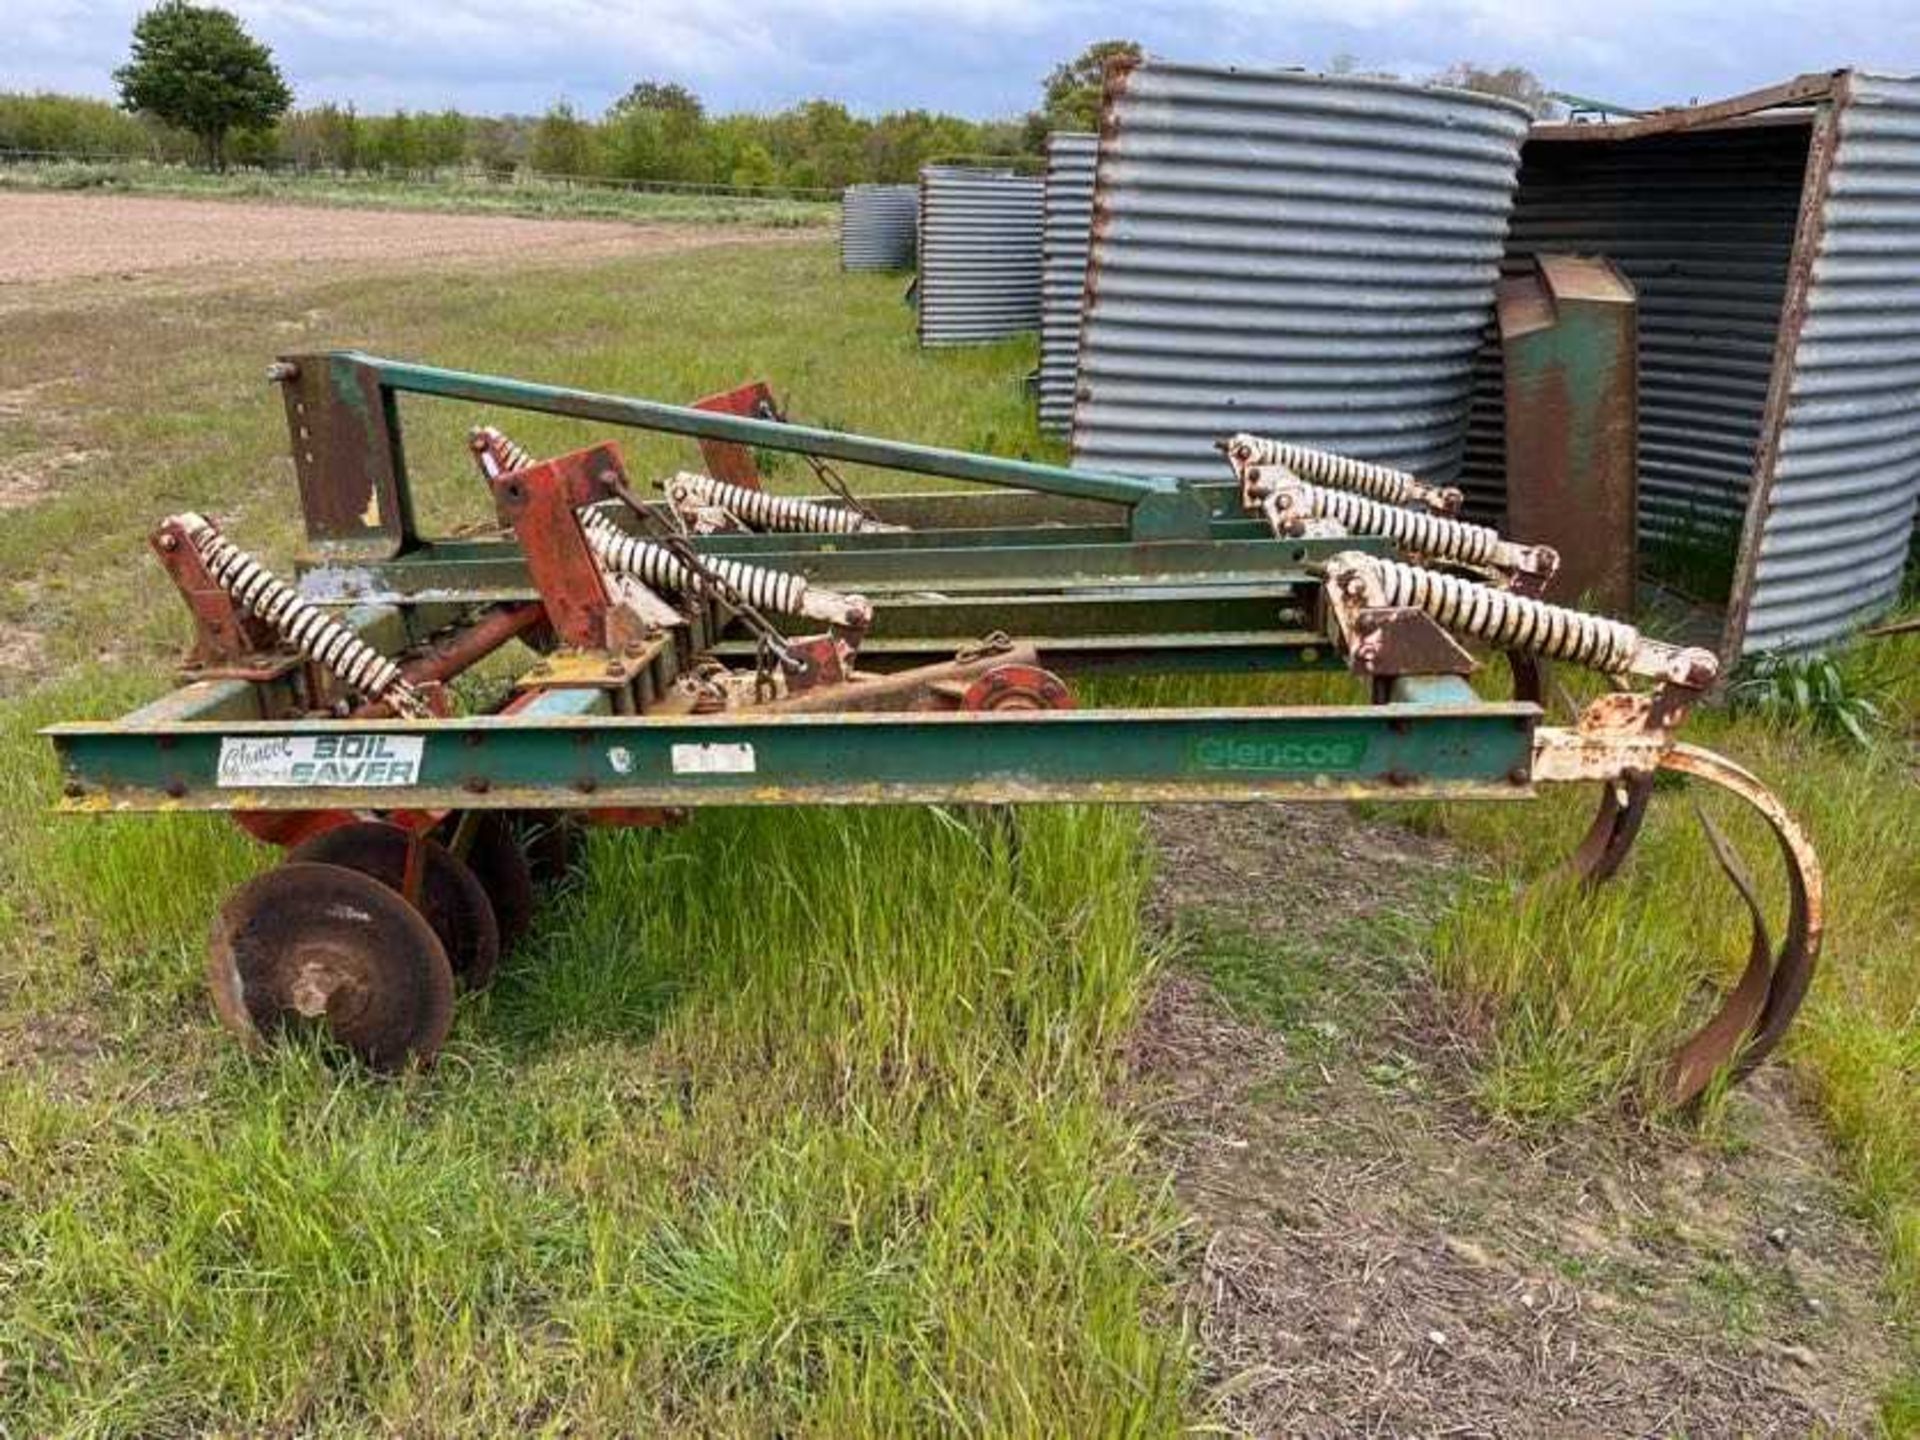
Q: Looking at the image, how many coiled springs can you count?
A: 7